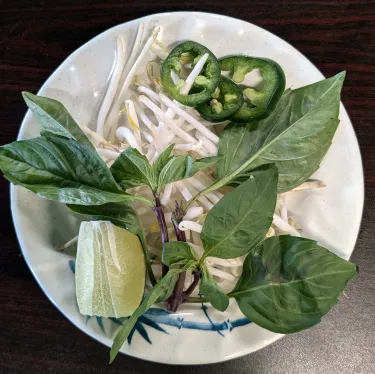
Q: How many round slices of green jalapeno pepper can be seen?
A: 3